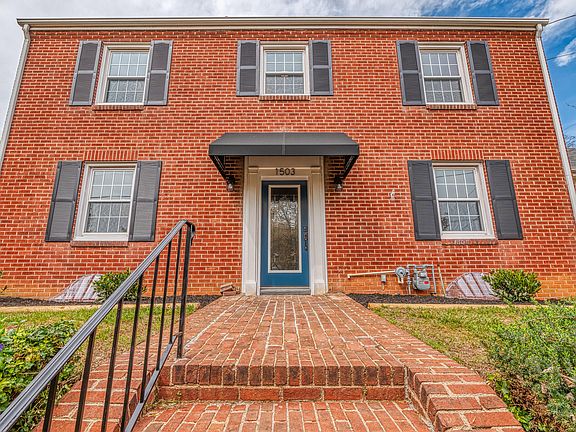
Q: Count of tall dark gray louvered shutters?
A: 10